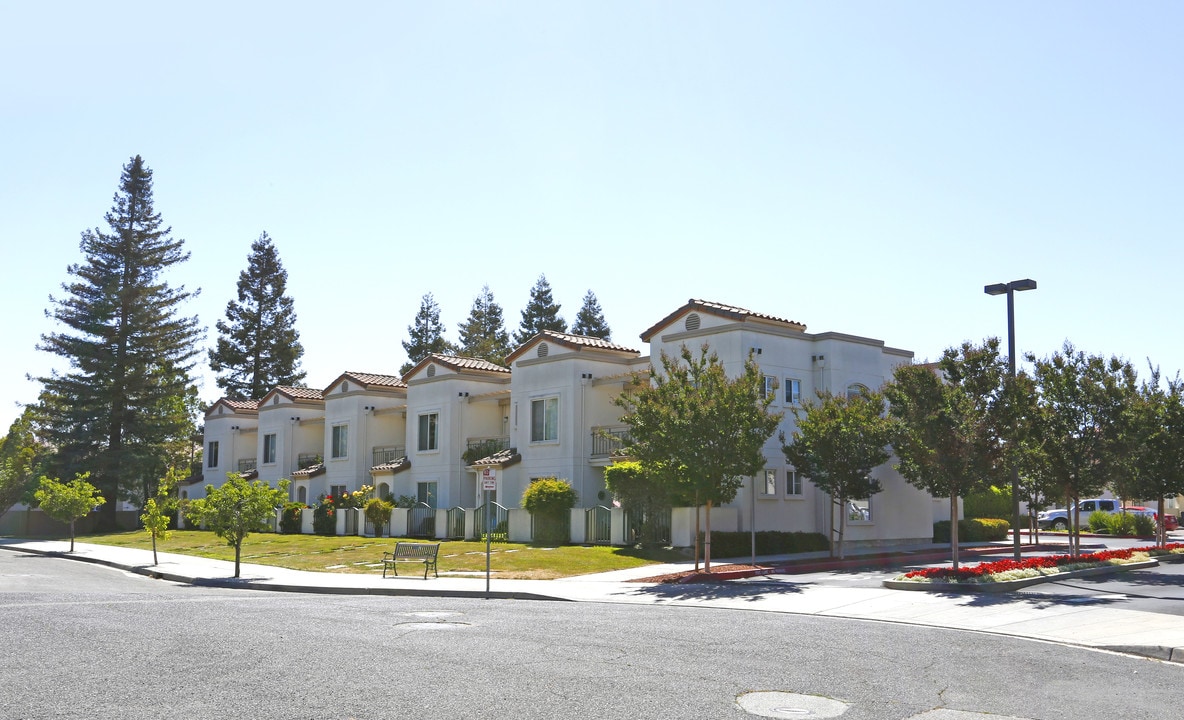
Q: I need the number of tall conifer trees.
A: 6